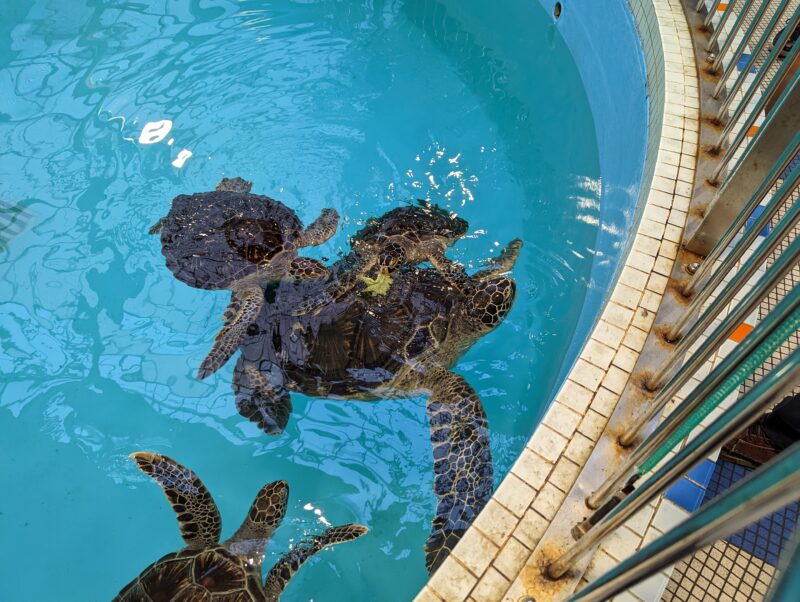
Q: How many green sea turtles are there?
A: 4